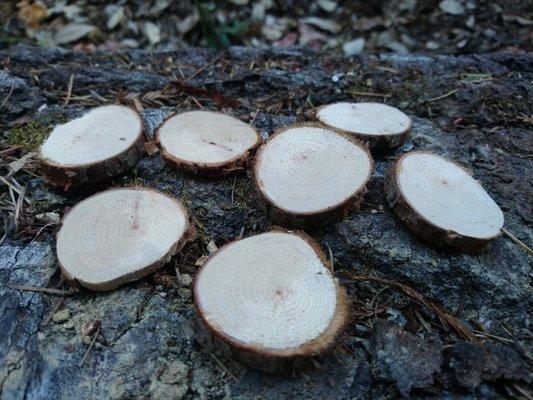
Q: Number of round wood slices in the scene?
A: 7